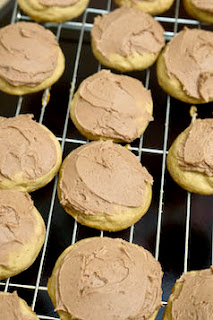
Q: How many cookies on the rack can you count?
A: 14